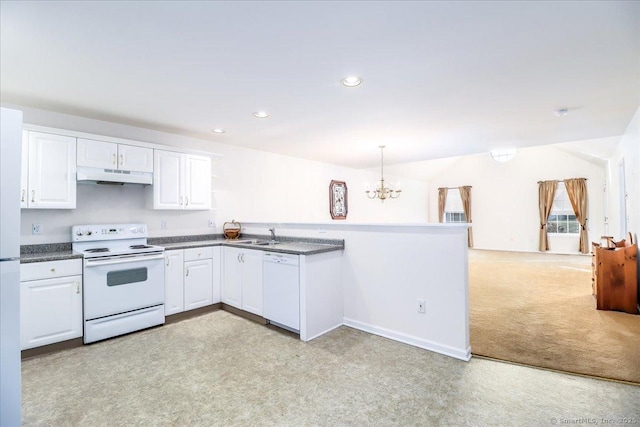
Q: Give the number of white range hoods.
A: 1